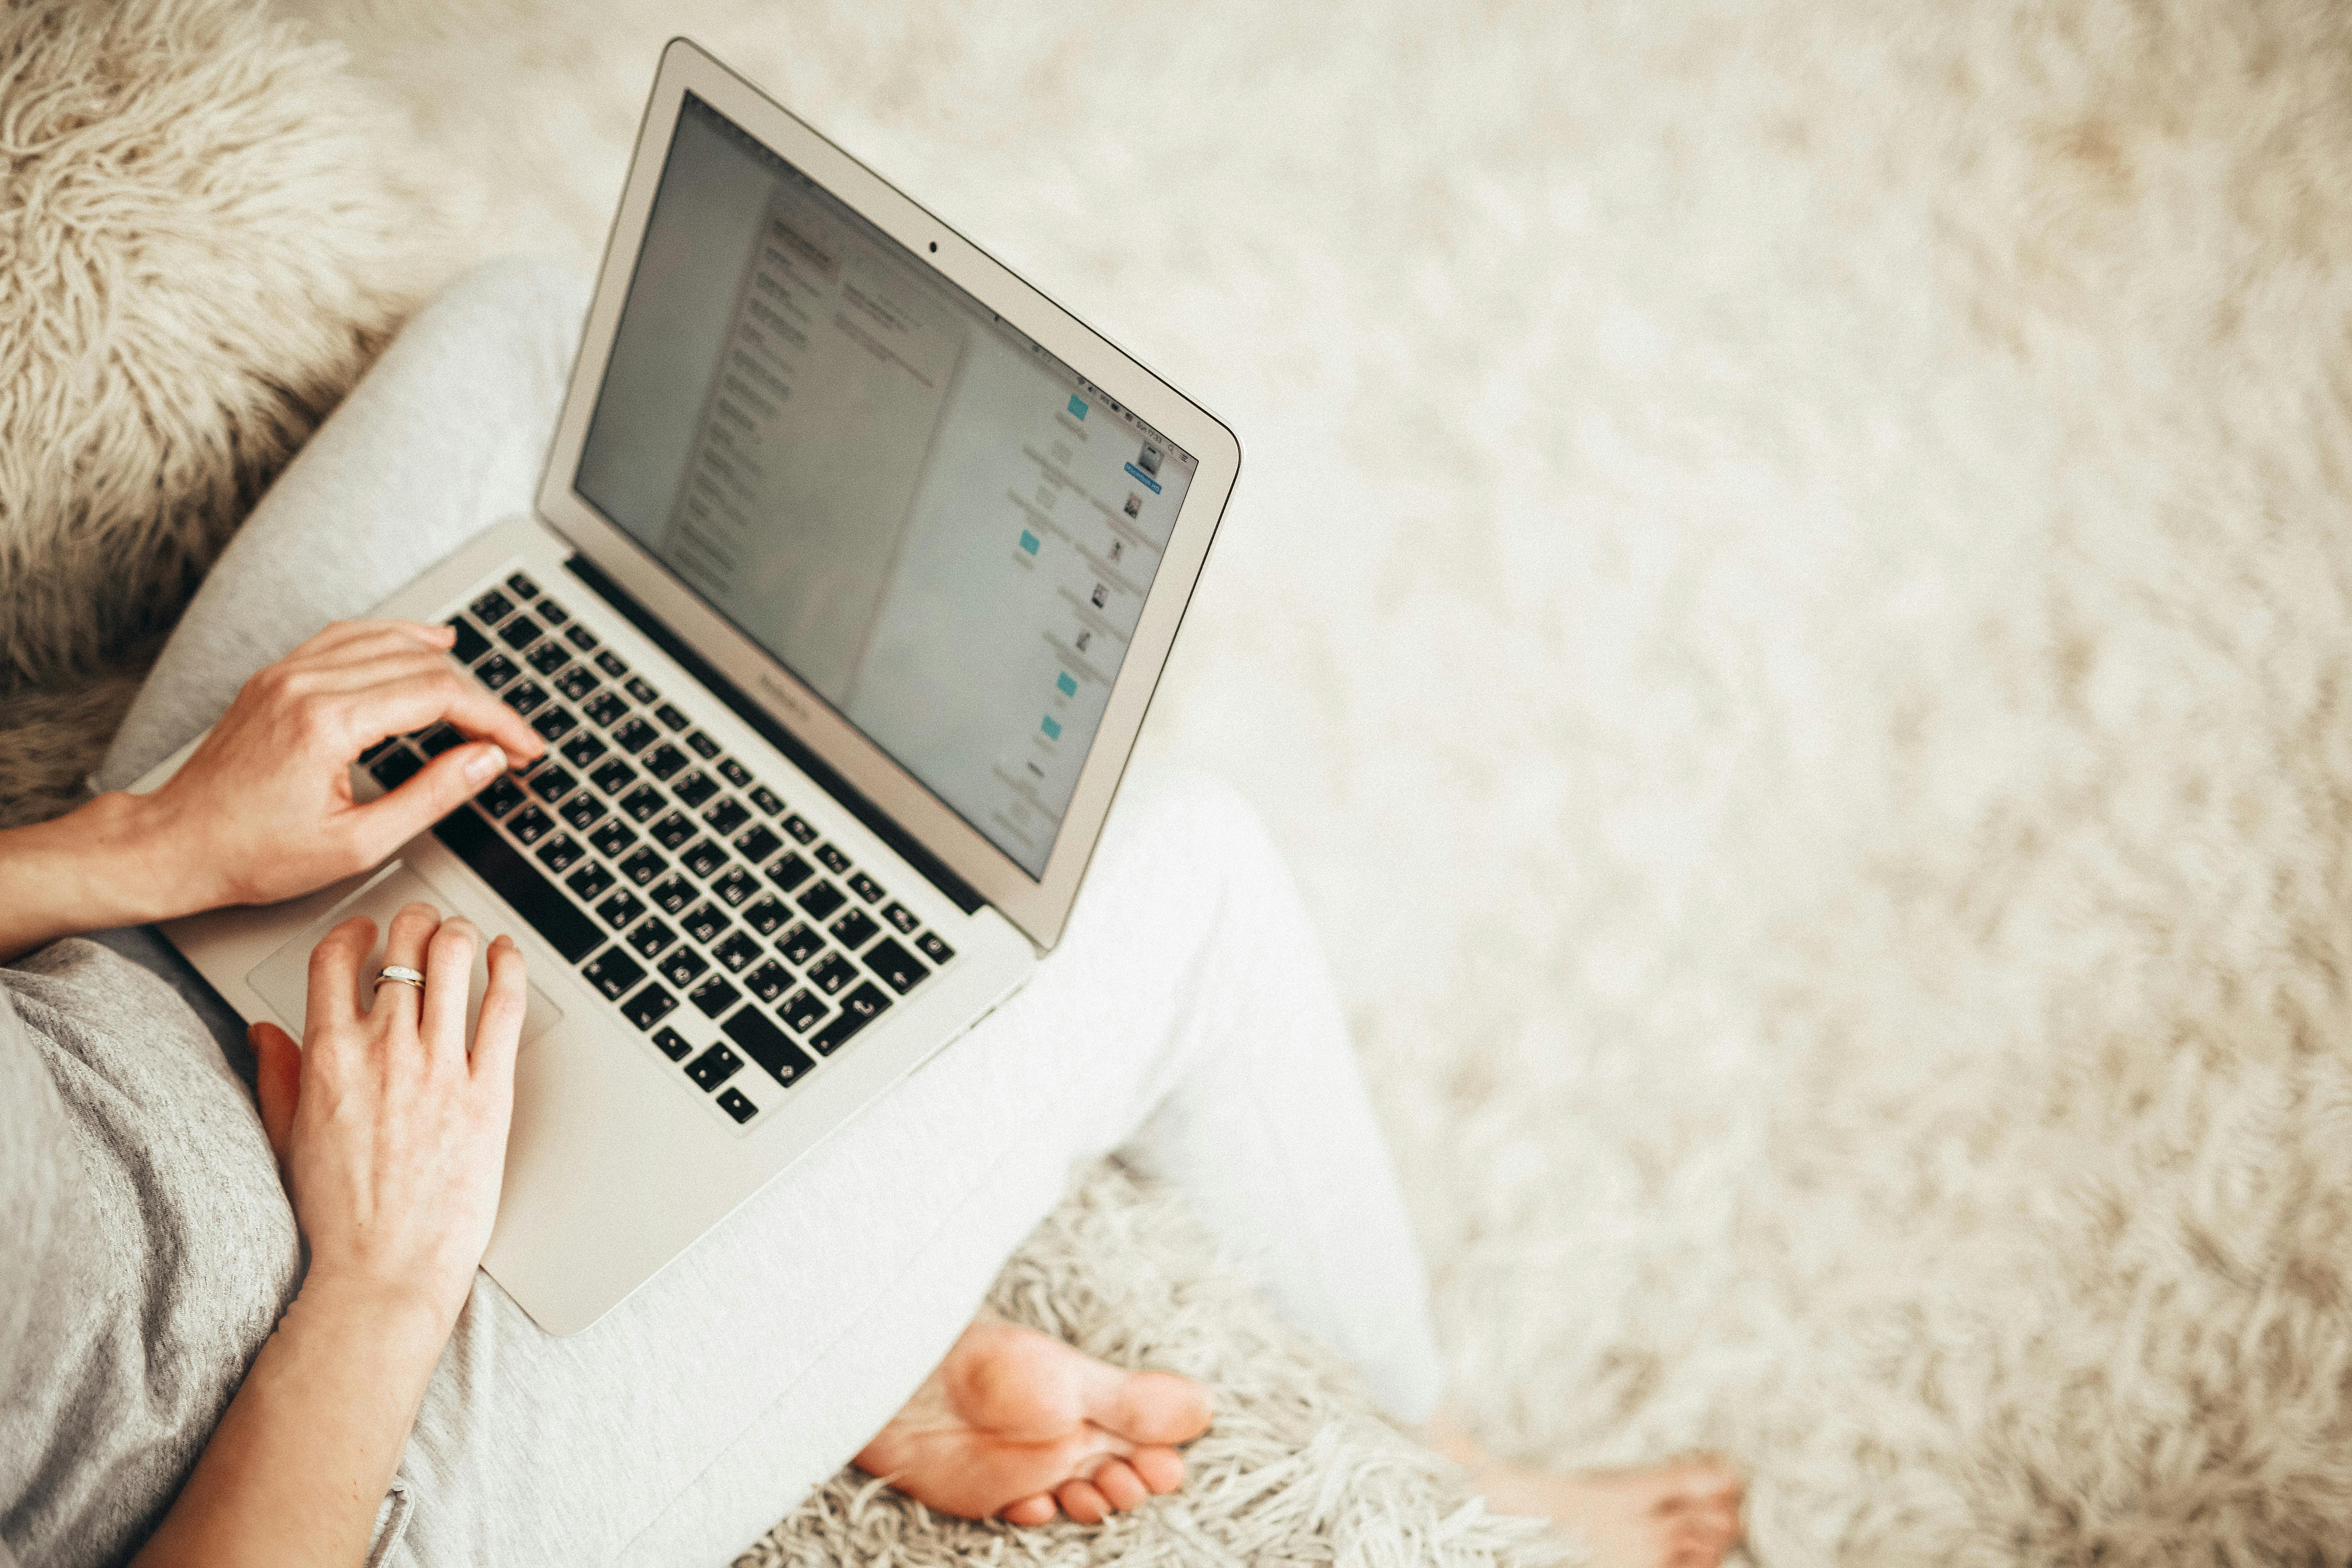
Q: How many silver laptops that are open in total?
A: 1